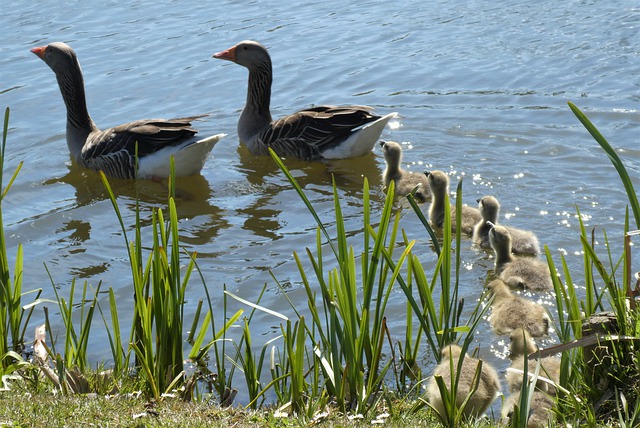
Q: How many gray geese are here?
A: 2